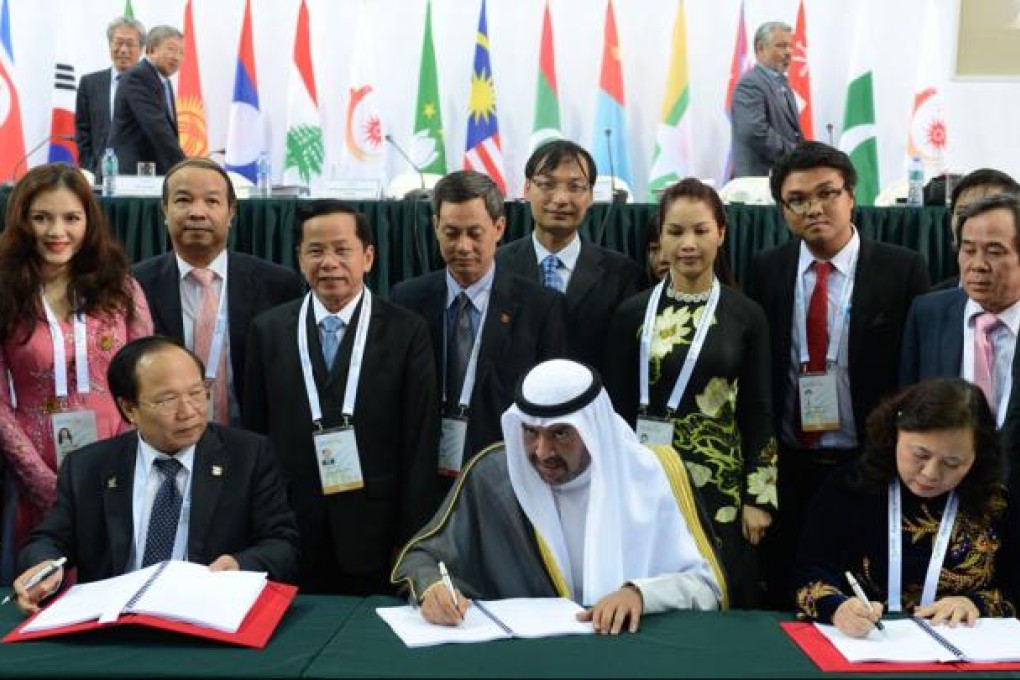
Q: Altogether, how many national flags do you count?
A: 14